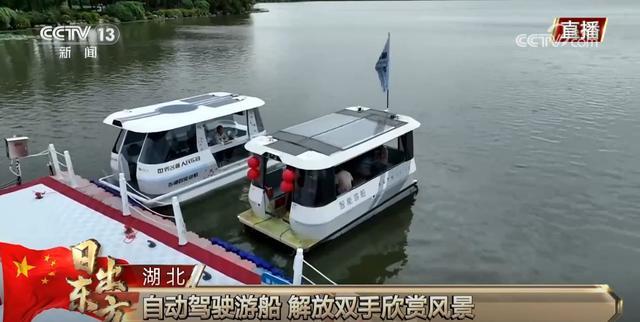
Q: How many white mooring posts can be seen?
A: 5